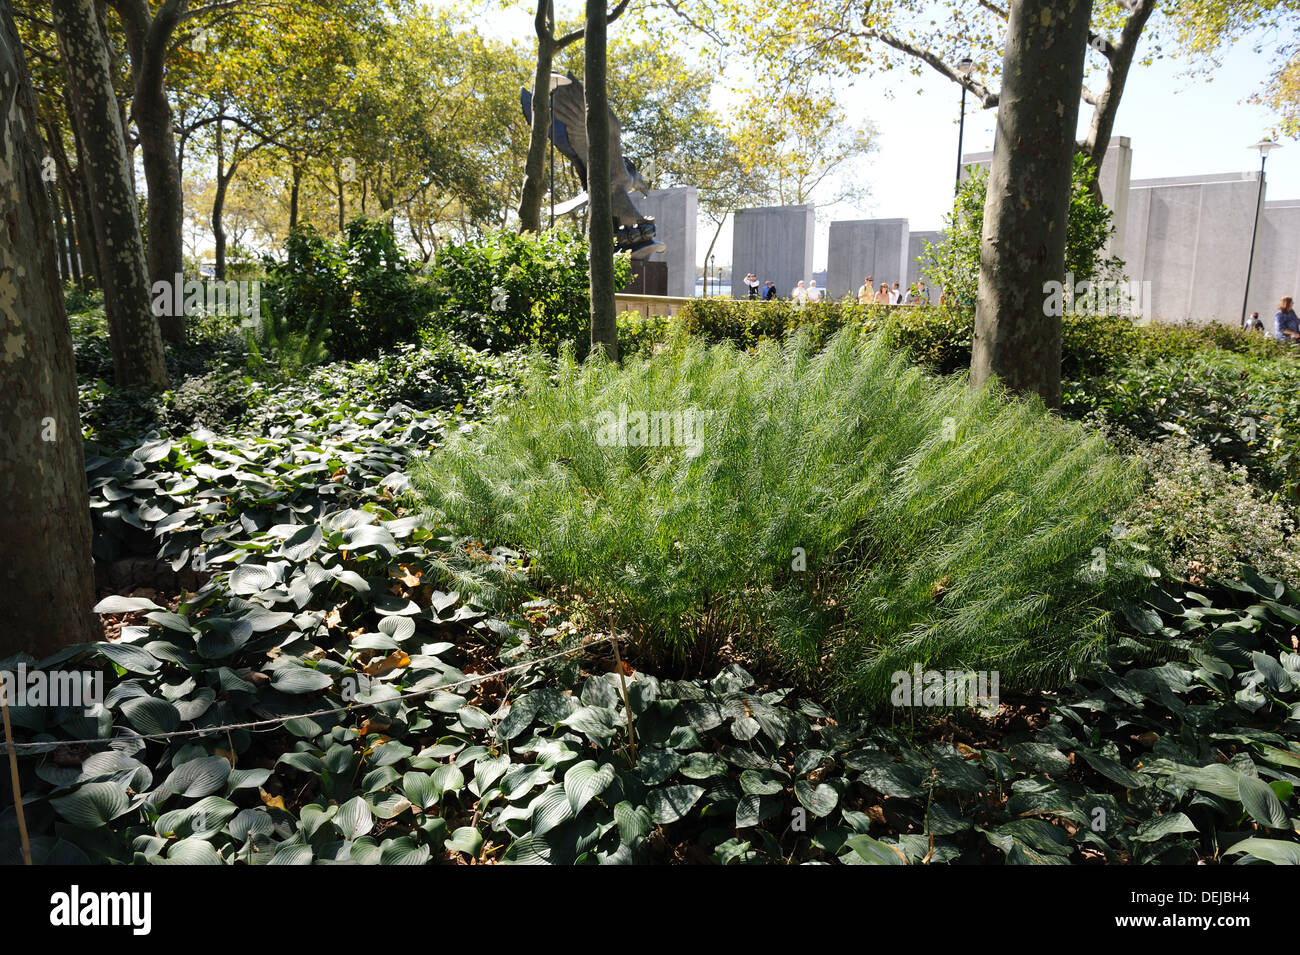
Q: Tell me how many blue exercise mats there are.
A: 0